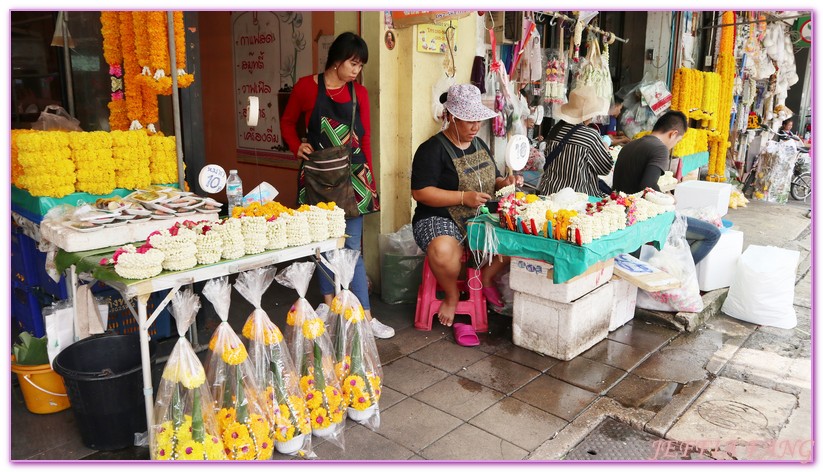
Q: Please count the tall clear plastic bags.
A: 5